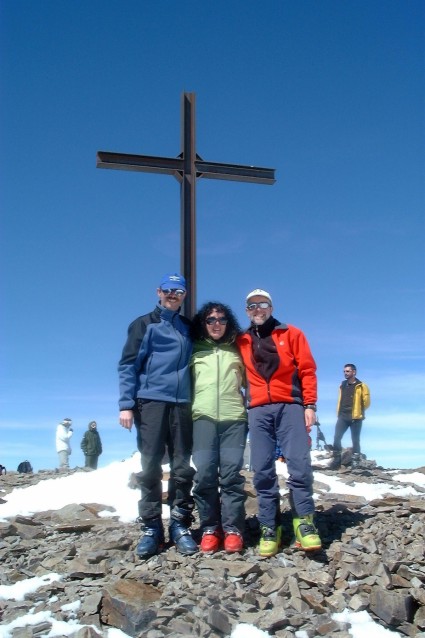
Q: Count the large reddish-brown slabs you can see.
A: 1